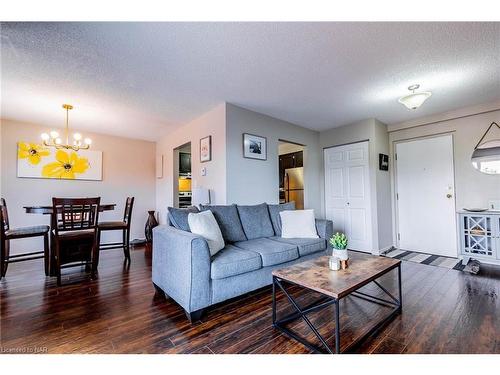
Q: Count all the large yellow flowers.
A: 2